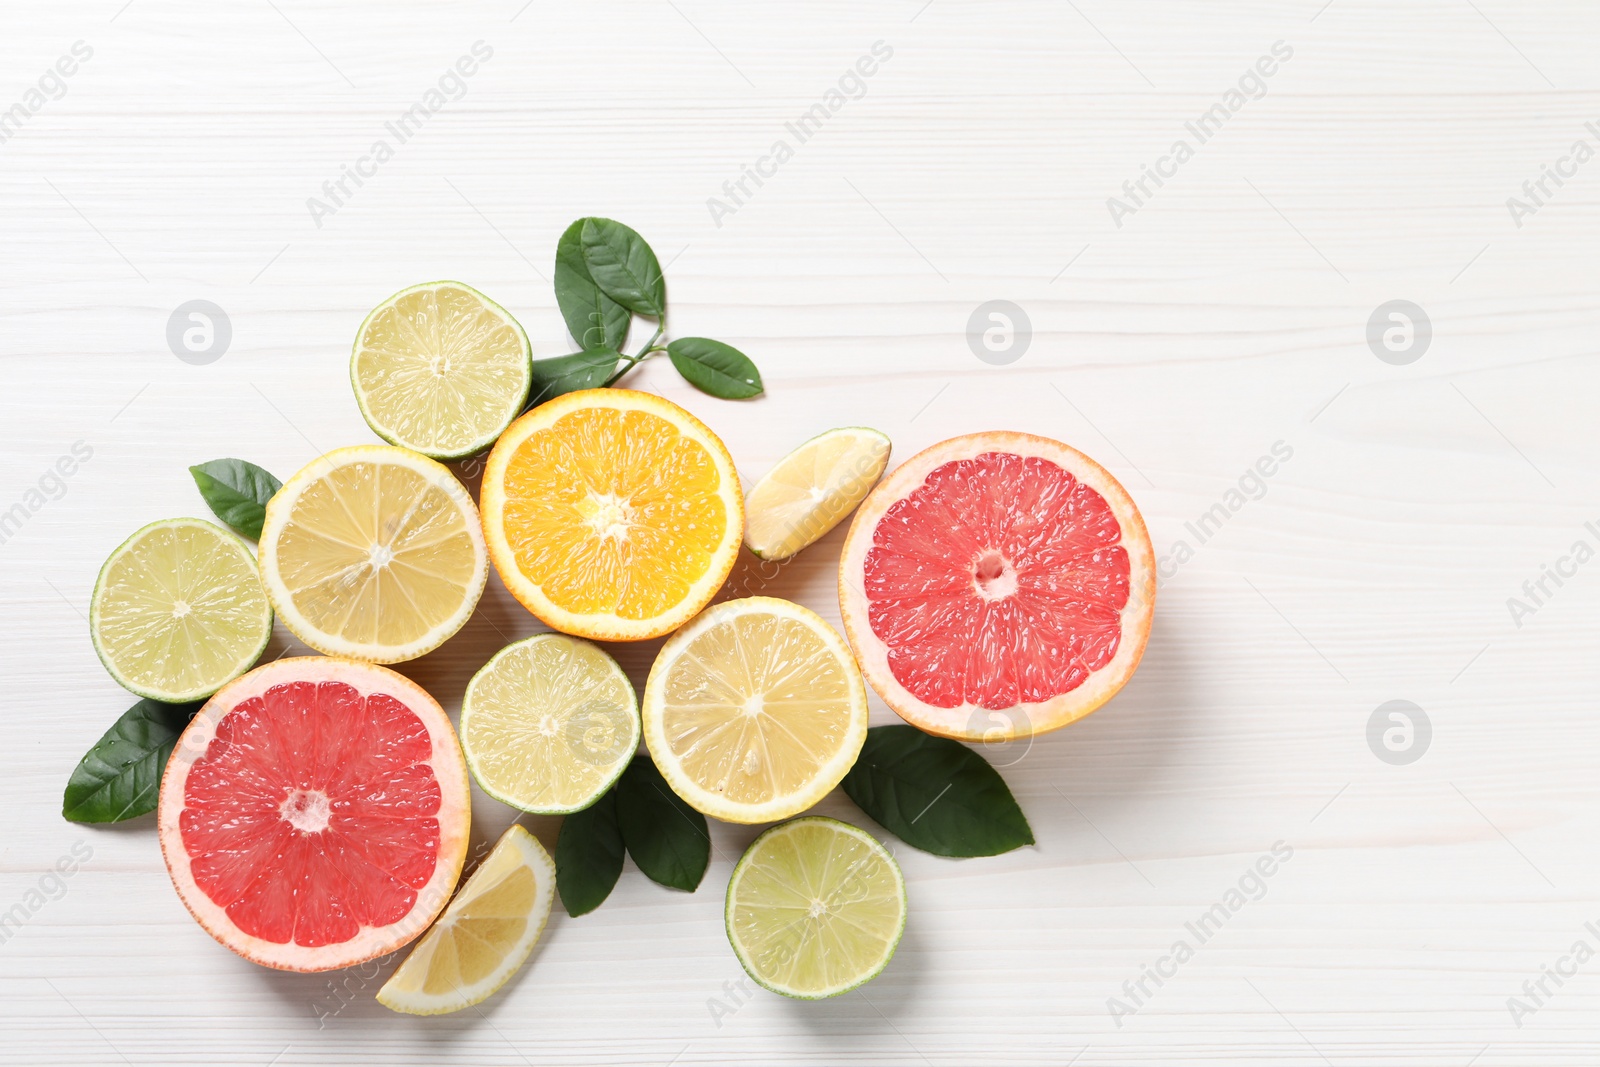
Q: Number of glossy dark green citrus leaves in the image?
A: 9